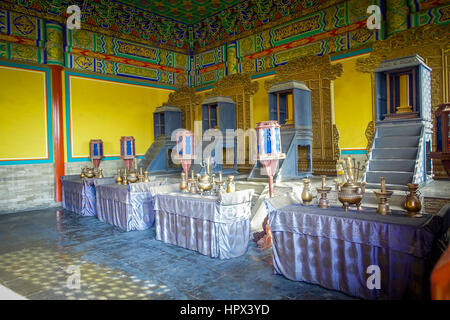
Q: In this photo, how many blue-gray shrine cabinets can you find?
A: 4